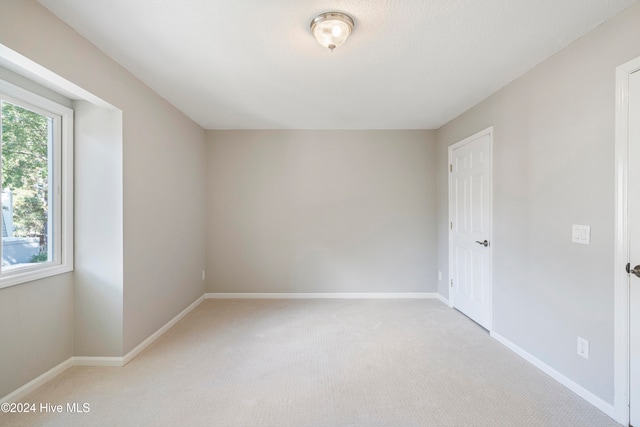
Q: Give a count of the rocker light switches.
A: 2